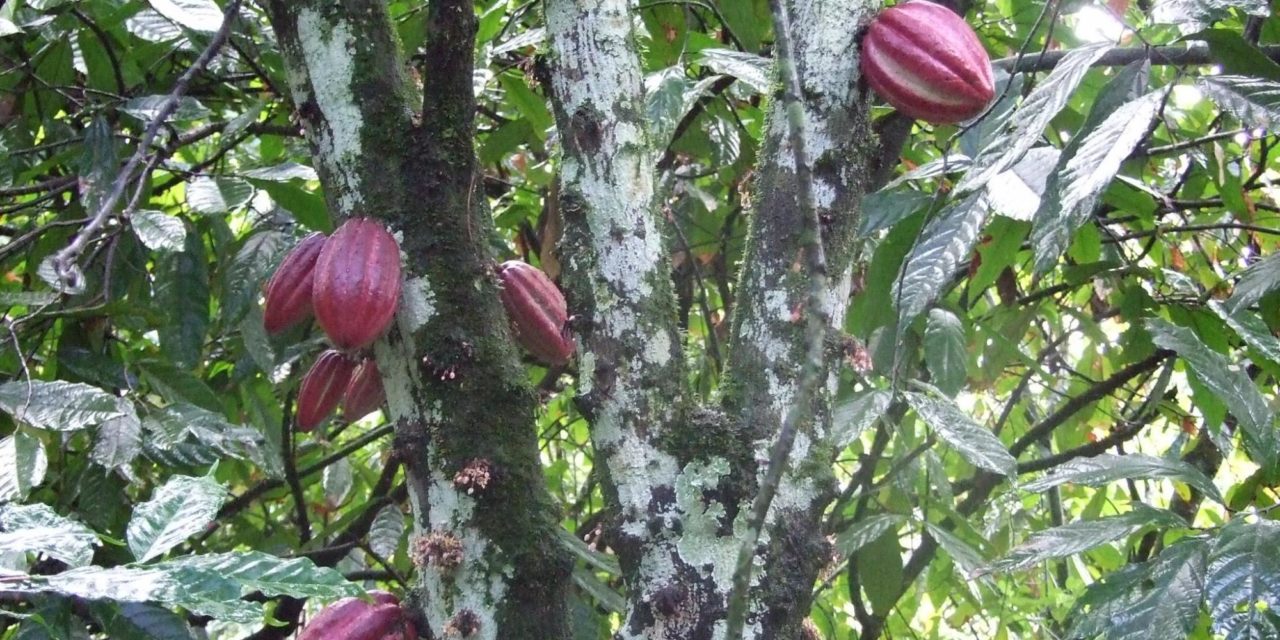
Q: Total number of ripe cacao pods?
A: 7